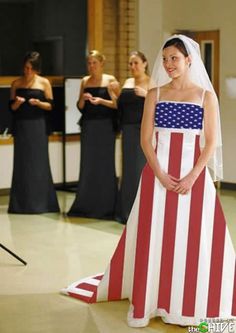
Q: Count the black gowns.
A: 3